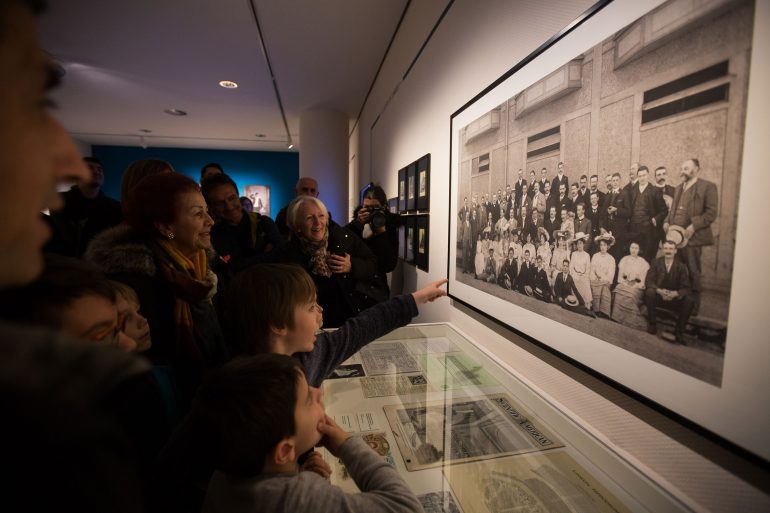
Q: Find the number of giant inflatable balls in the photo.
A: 0